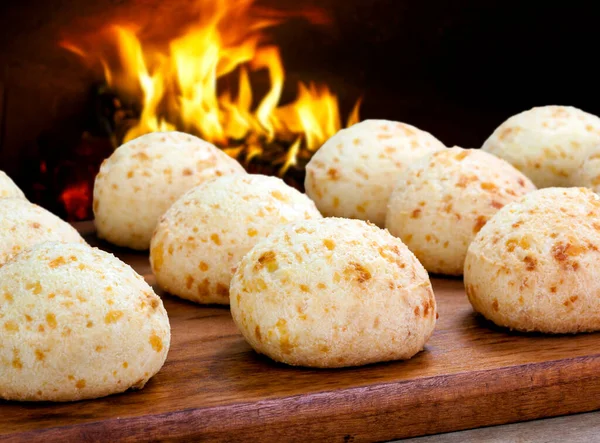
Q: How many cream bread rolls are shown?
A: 11